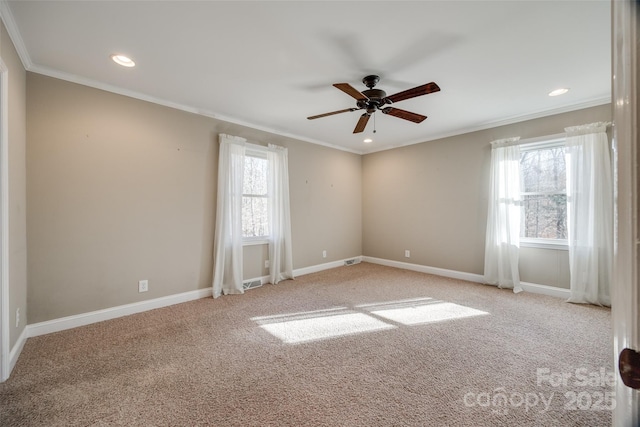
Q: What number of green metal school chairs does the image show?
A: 0